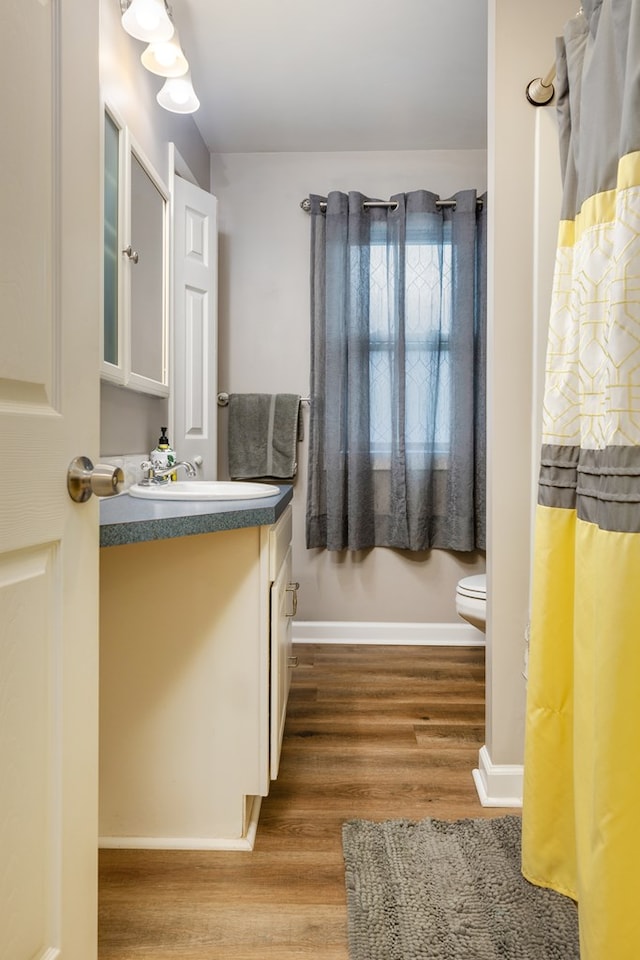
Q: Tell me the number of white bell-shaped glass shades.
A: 3